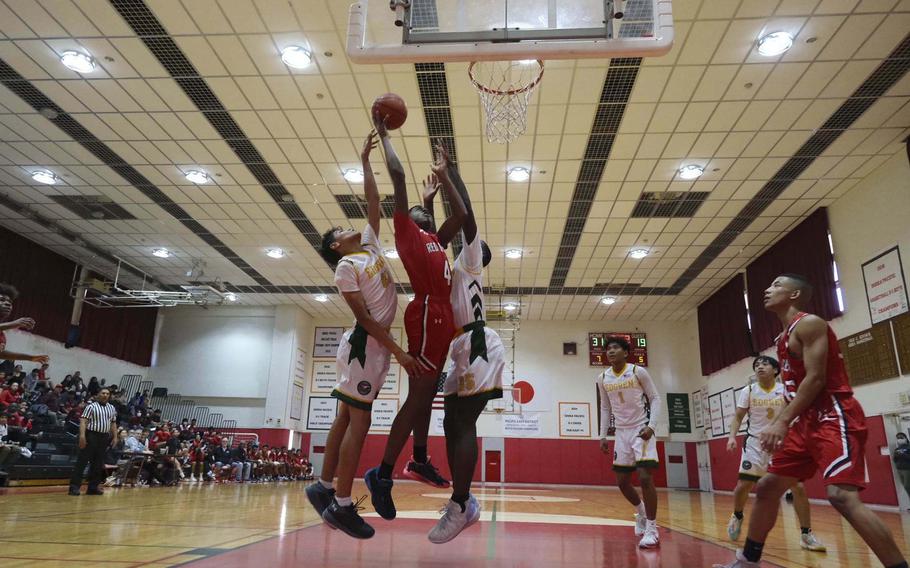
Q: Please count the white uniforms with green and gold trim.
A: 4